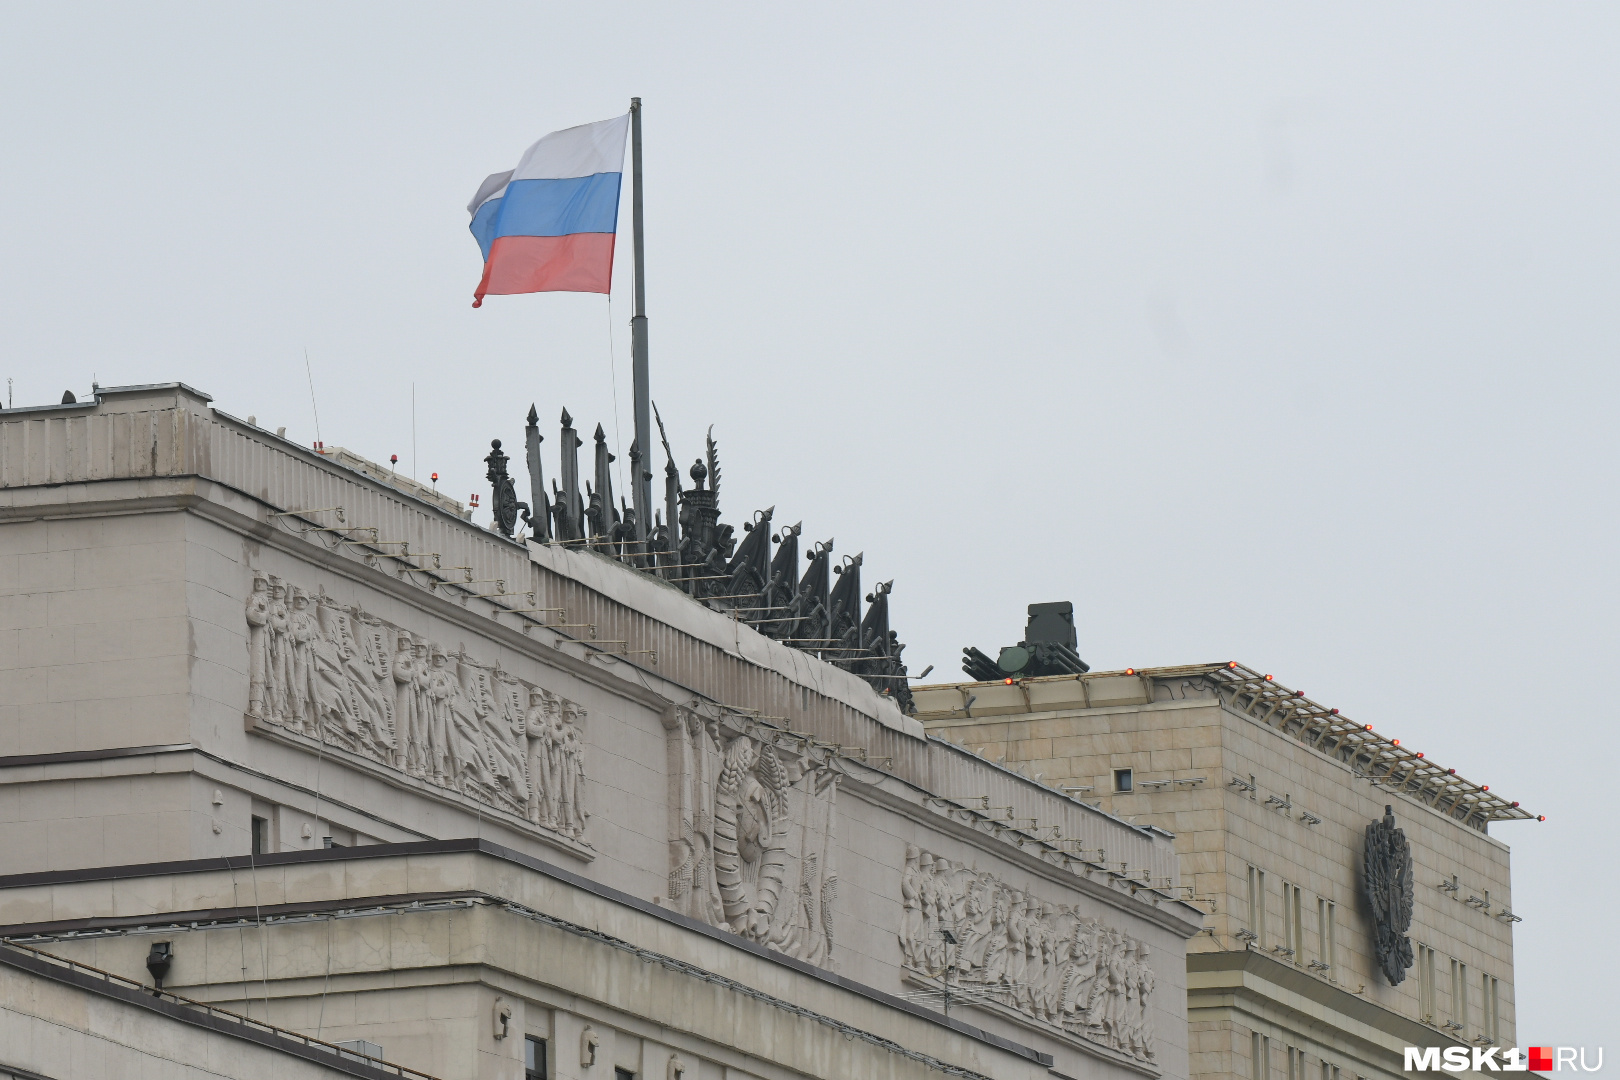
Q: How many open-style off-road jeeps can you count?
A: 0